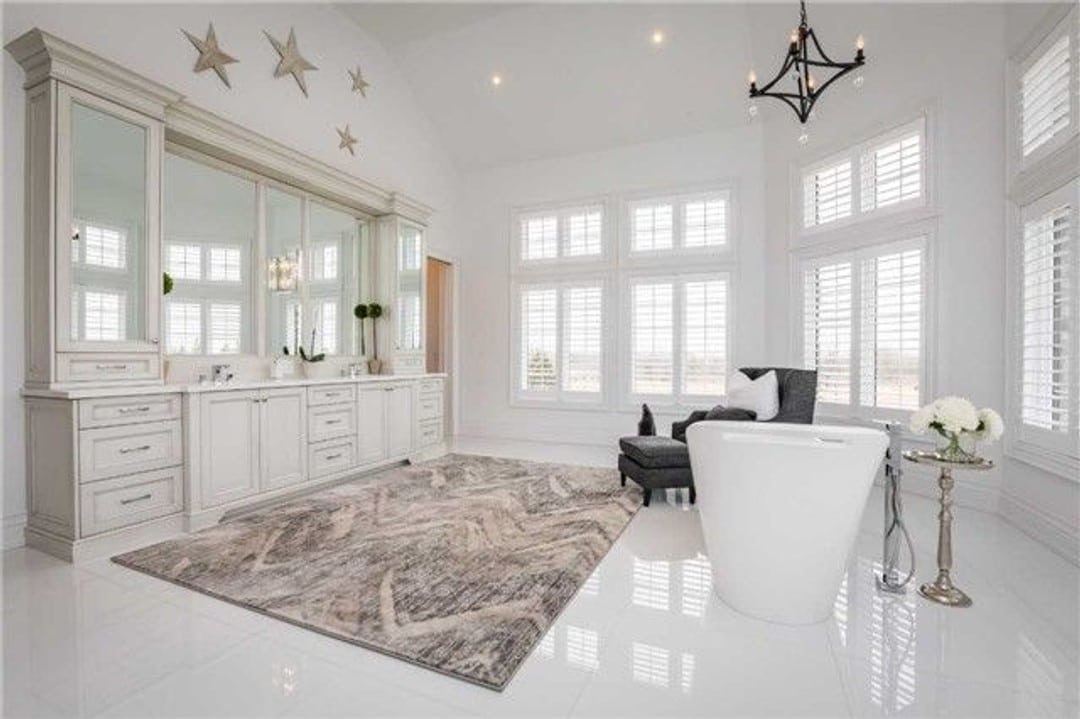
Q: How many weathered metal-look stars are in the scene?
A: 4